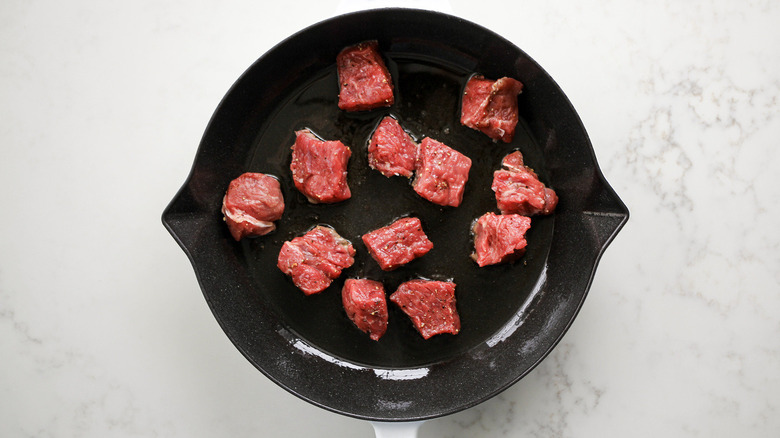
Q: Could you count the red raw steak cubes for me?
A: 12